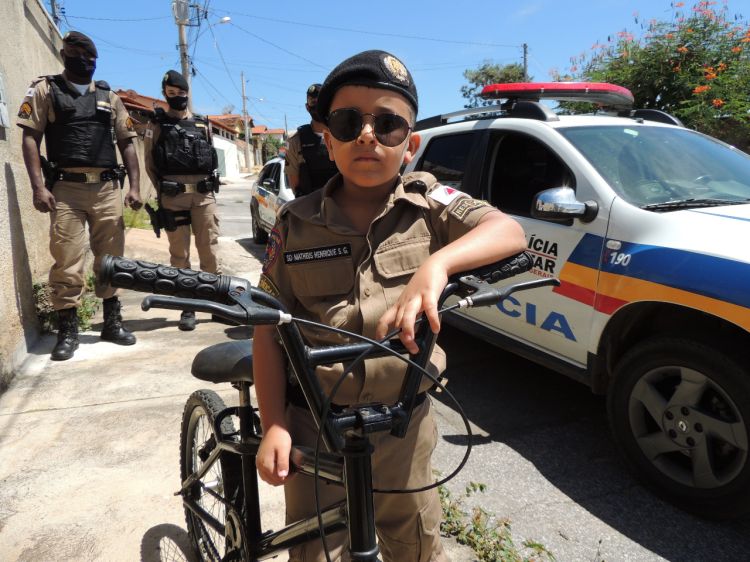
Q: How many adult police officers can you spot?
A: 3